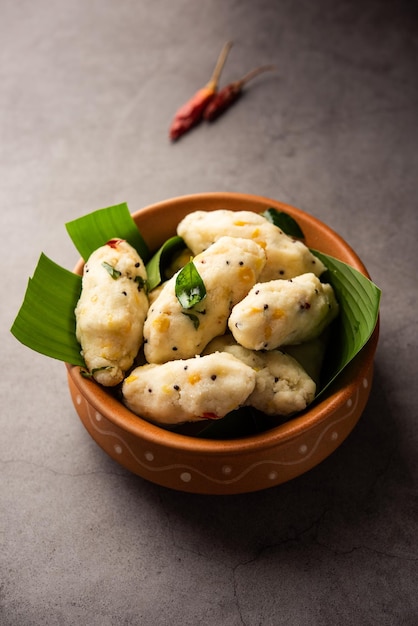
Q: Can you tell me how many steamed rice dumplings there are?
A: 6